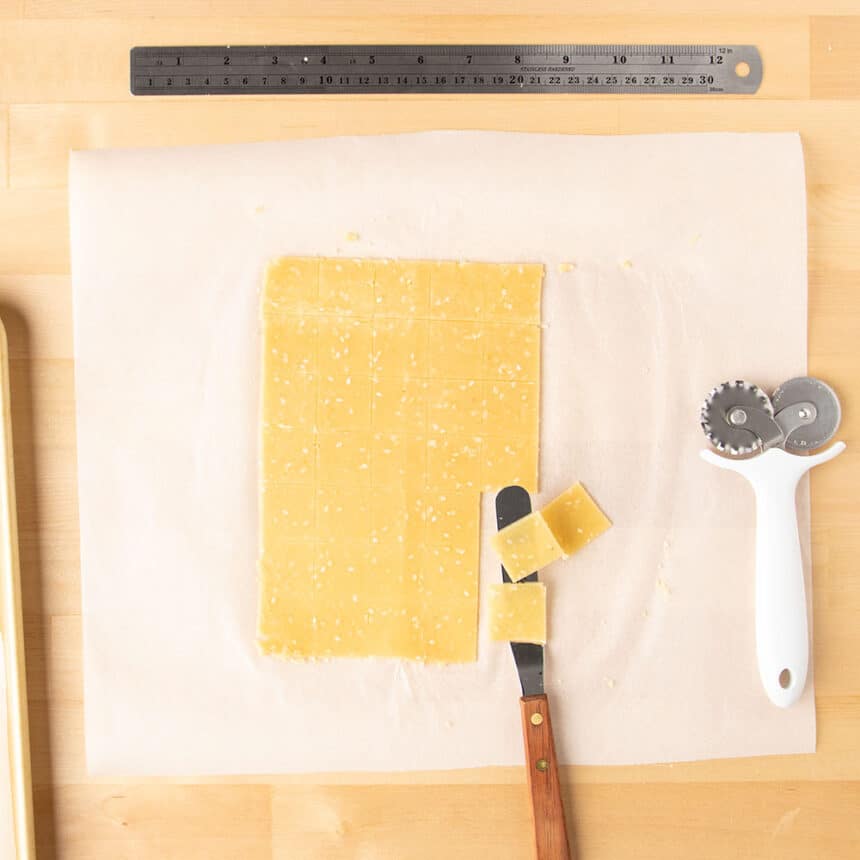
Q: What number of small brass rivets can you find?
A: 2